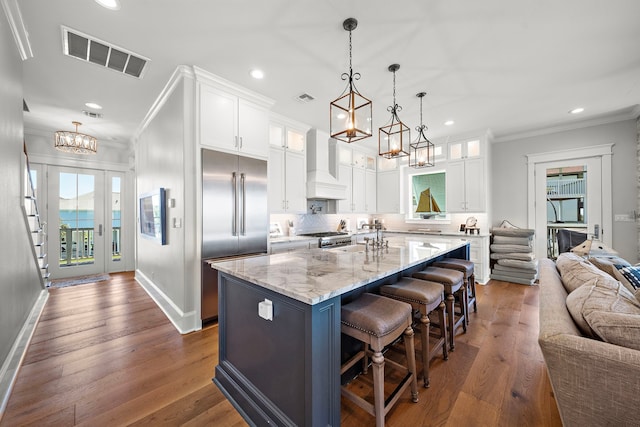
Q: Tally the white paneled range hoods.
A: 1